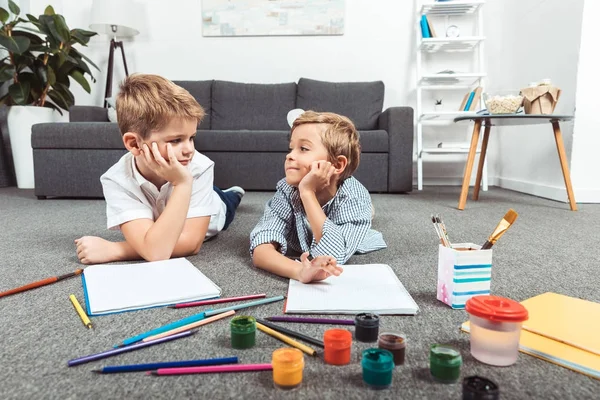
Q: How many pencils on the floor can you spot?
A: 11